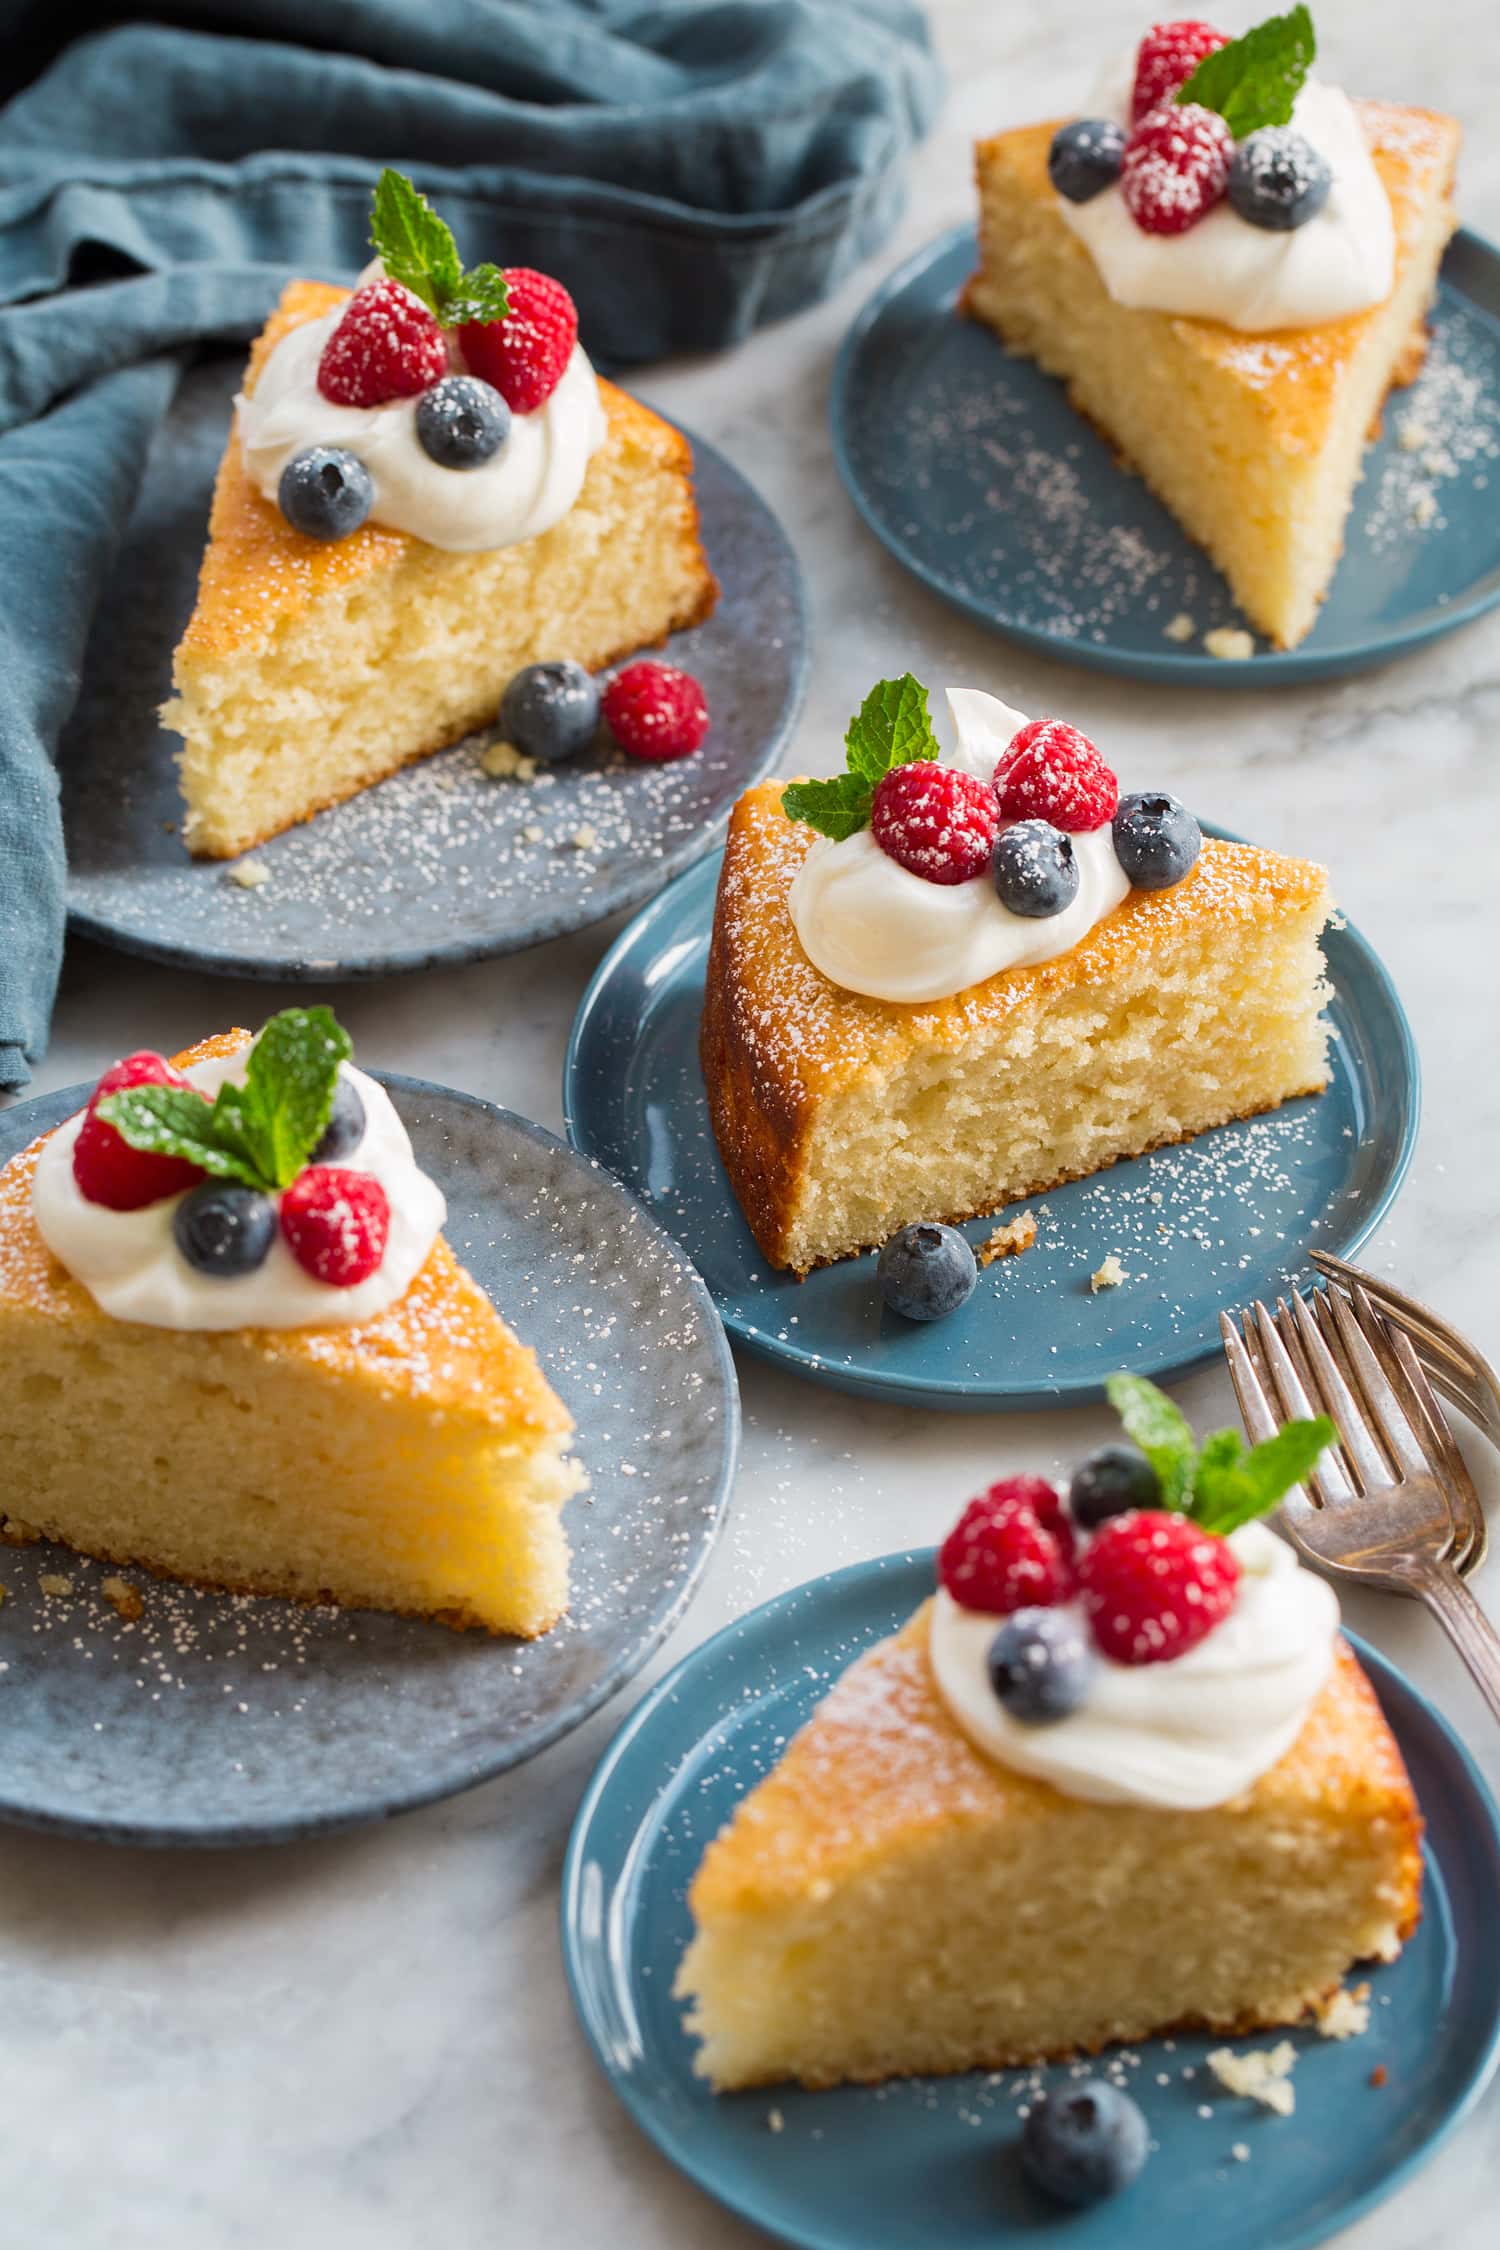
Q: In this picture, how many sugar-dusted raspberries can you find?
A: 11